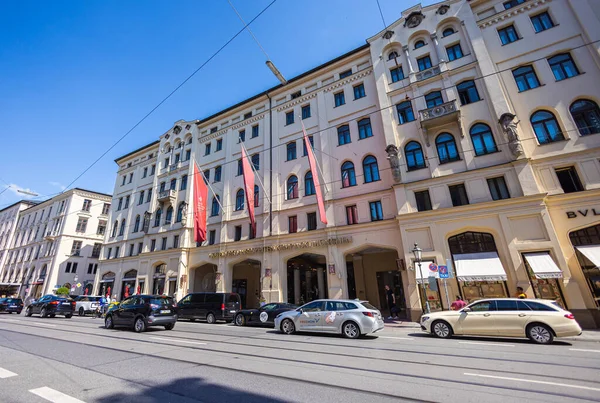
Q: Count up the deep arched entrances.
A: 4